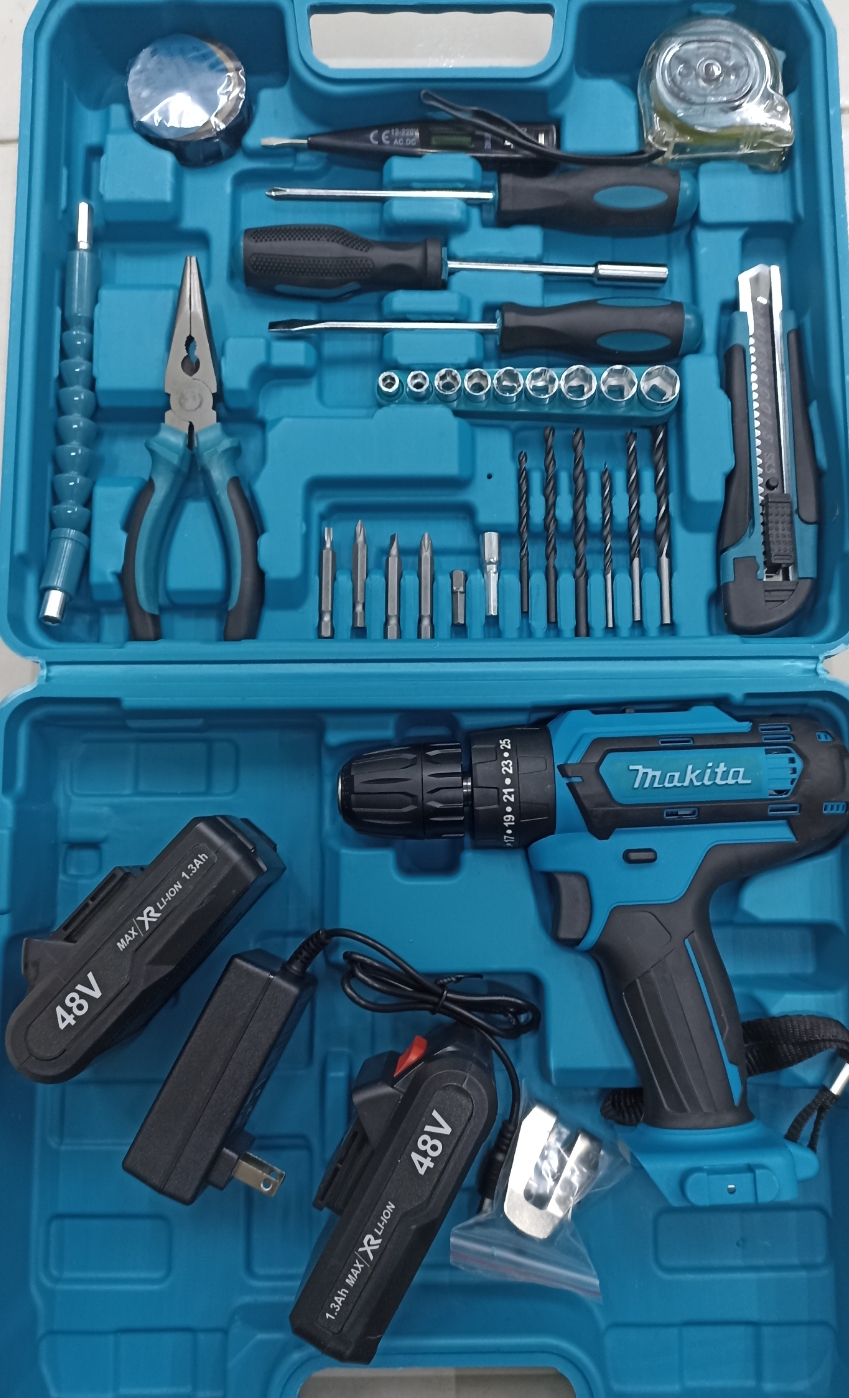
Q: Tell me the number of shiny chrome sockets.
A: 9